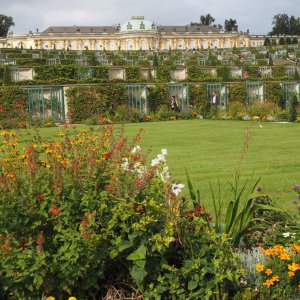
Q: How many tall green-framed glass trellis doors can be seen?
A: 6